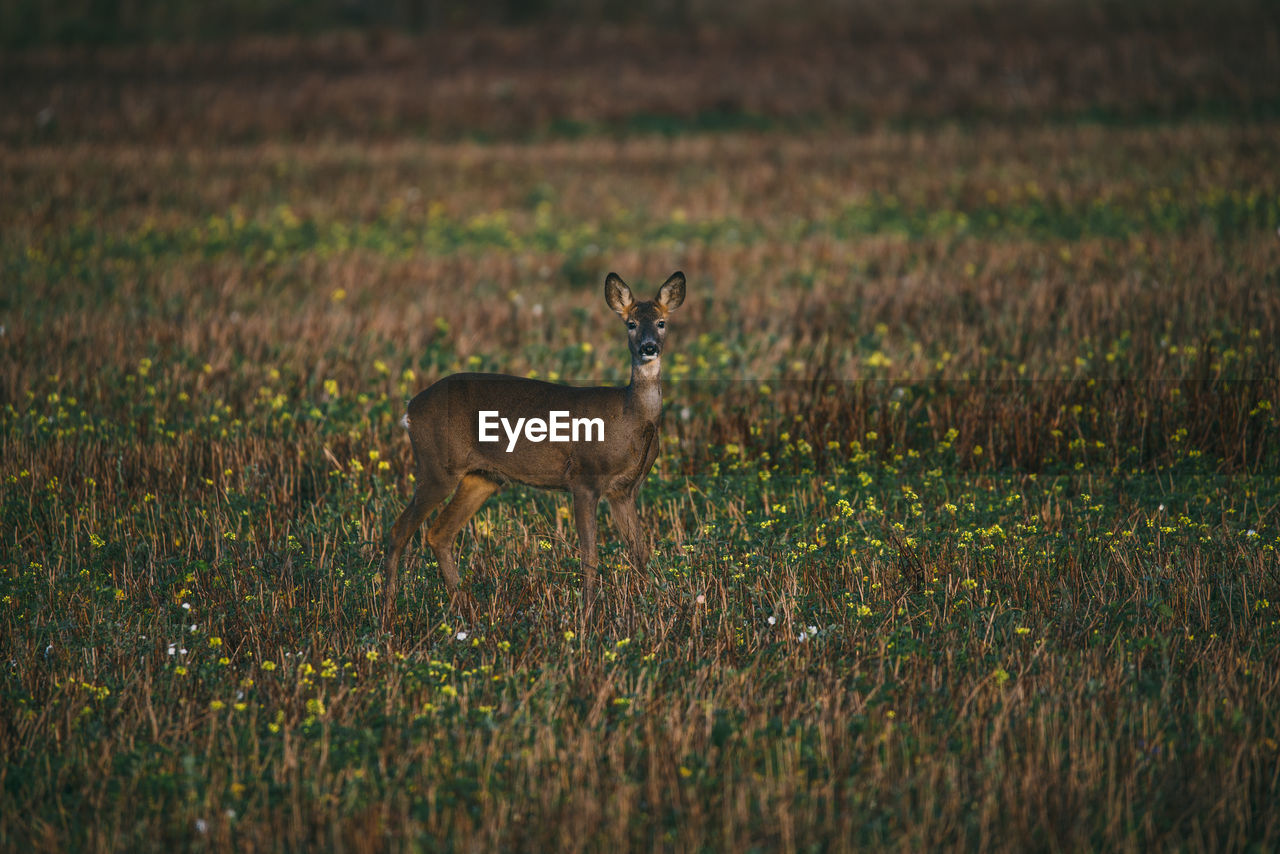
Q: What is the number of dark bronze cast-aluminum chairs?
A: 0